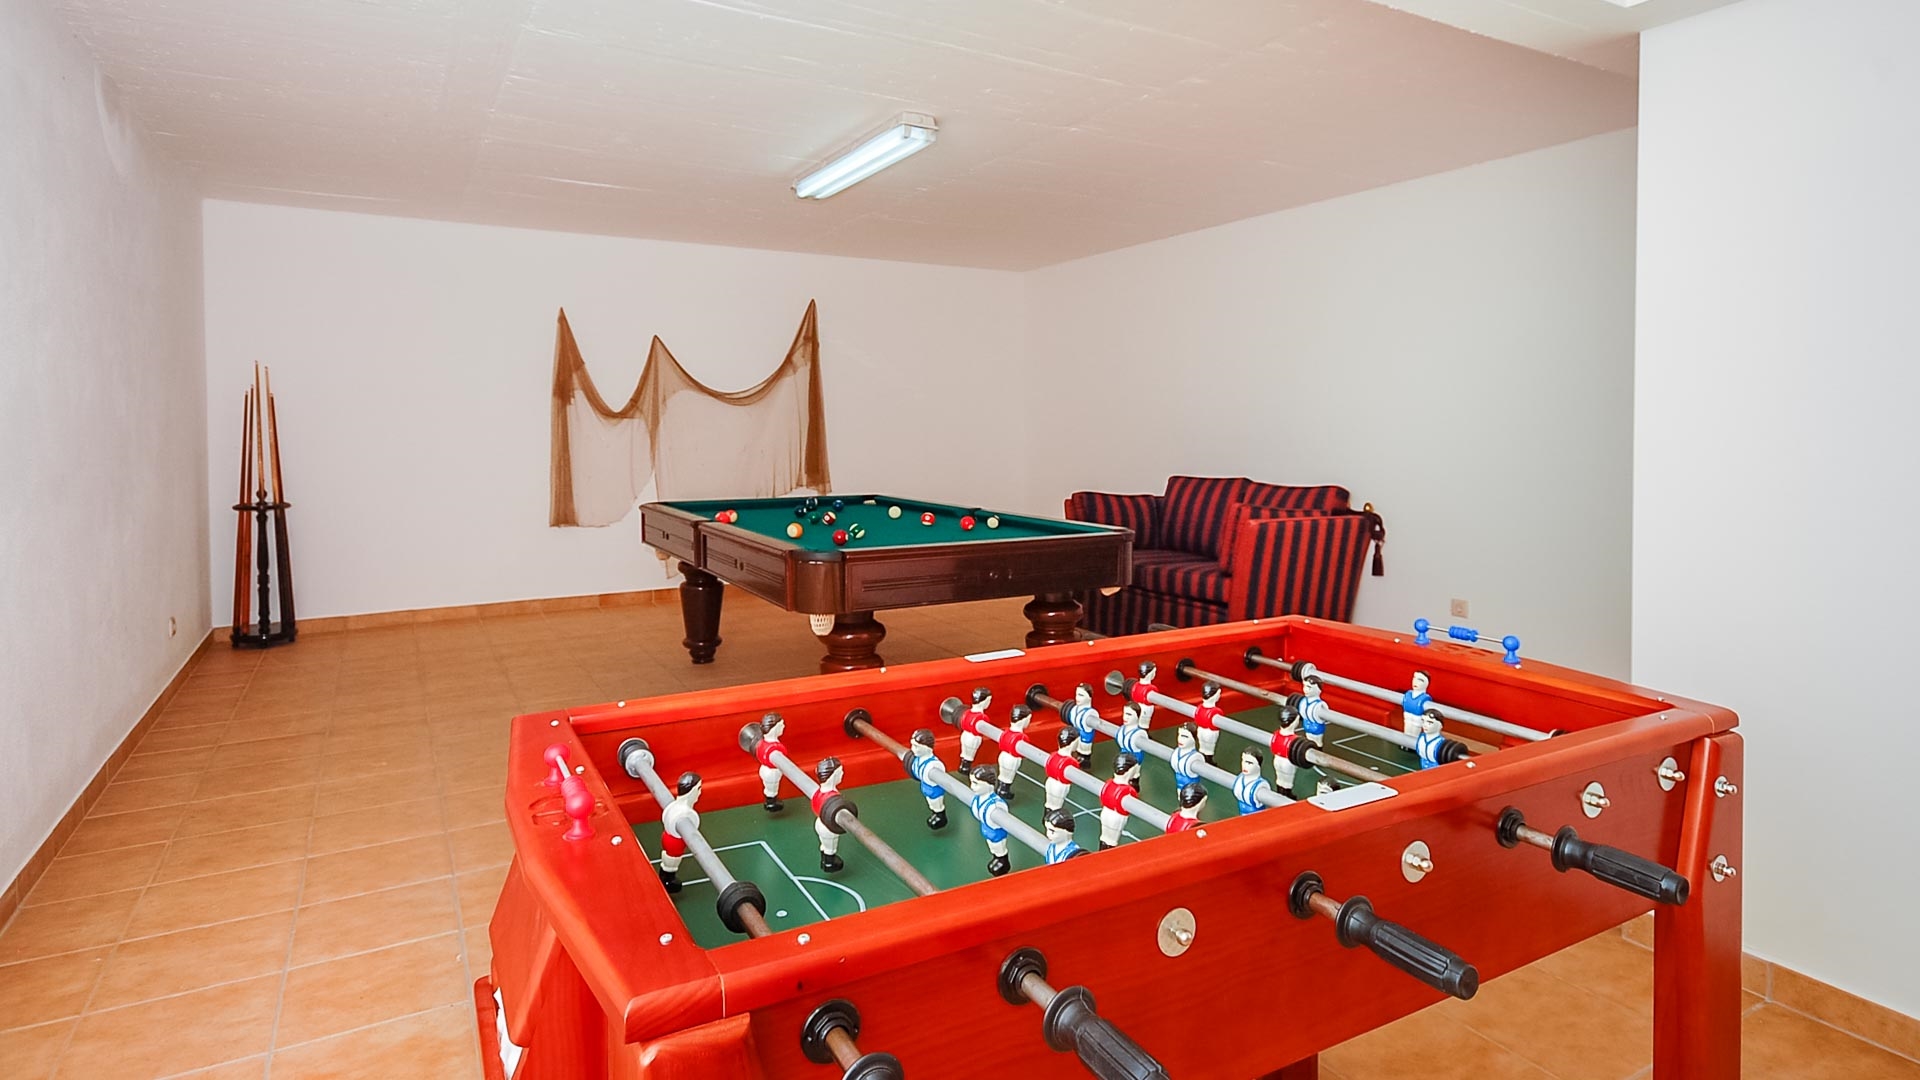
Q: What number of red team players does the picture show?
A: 11